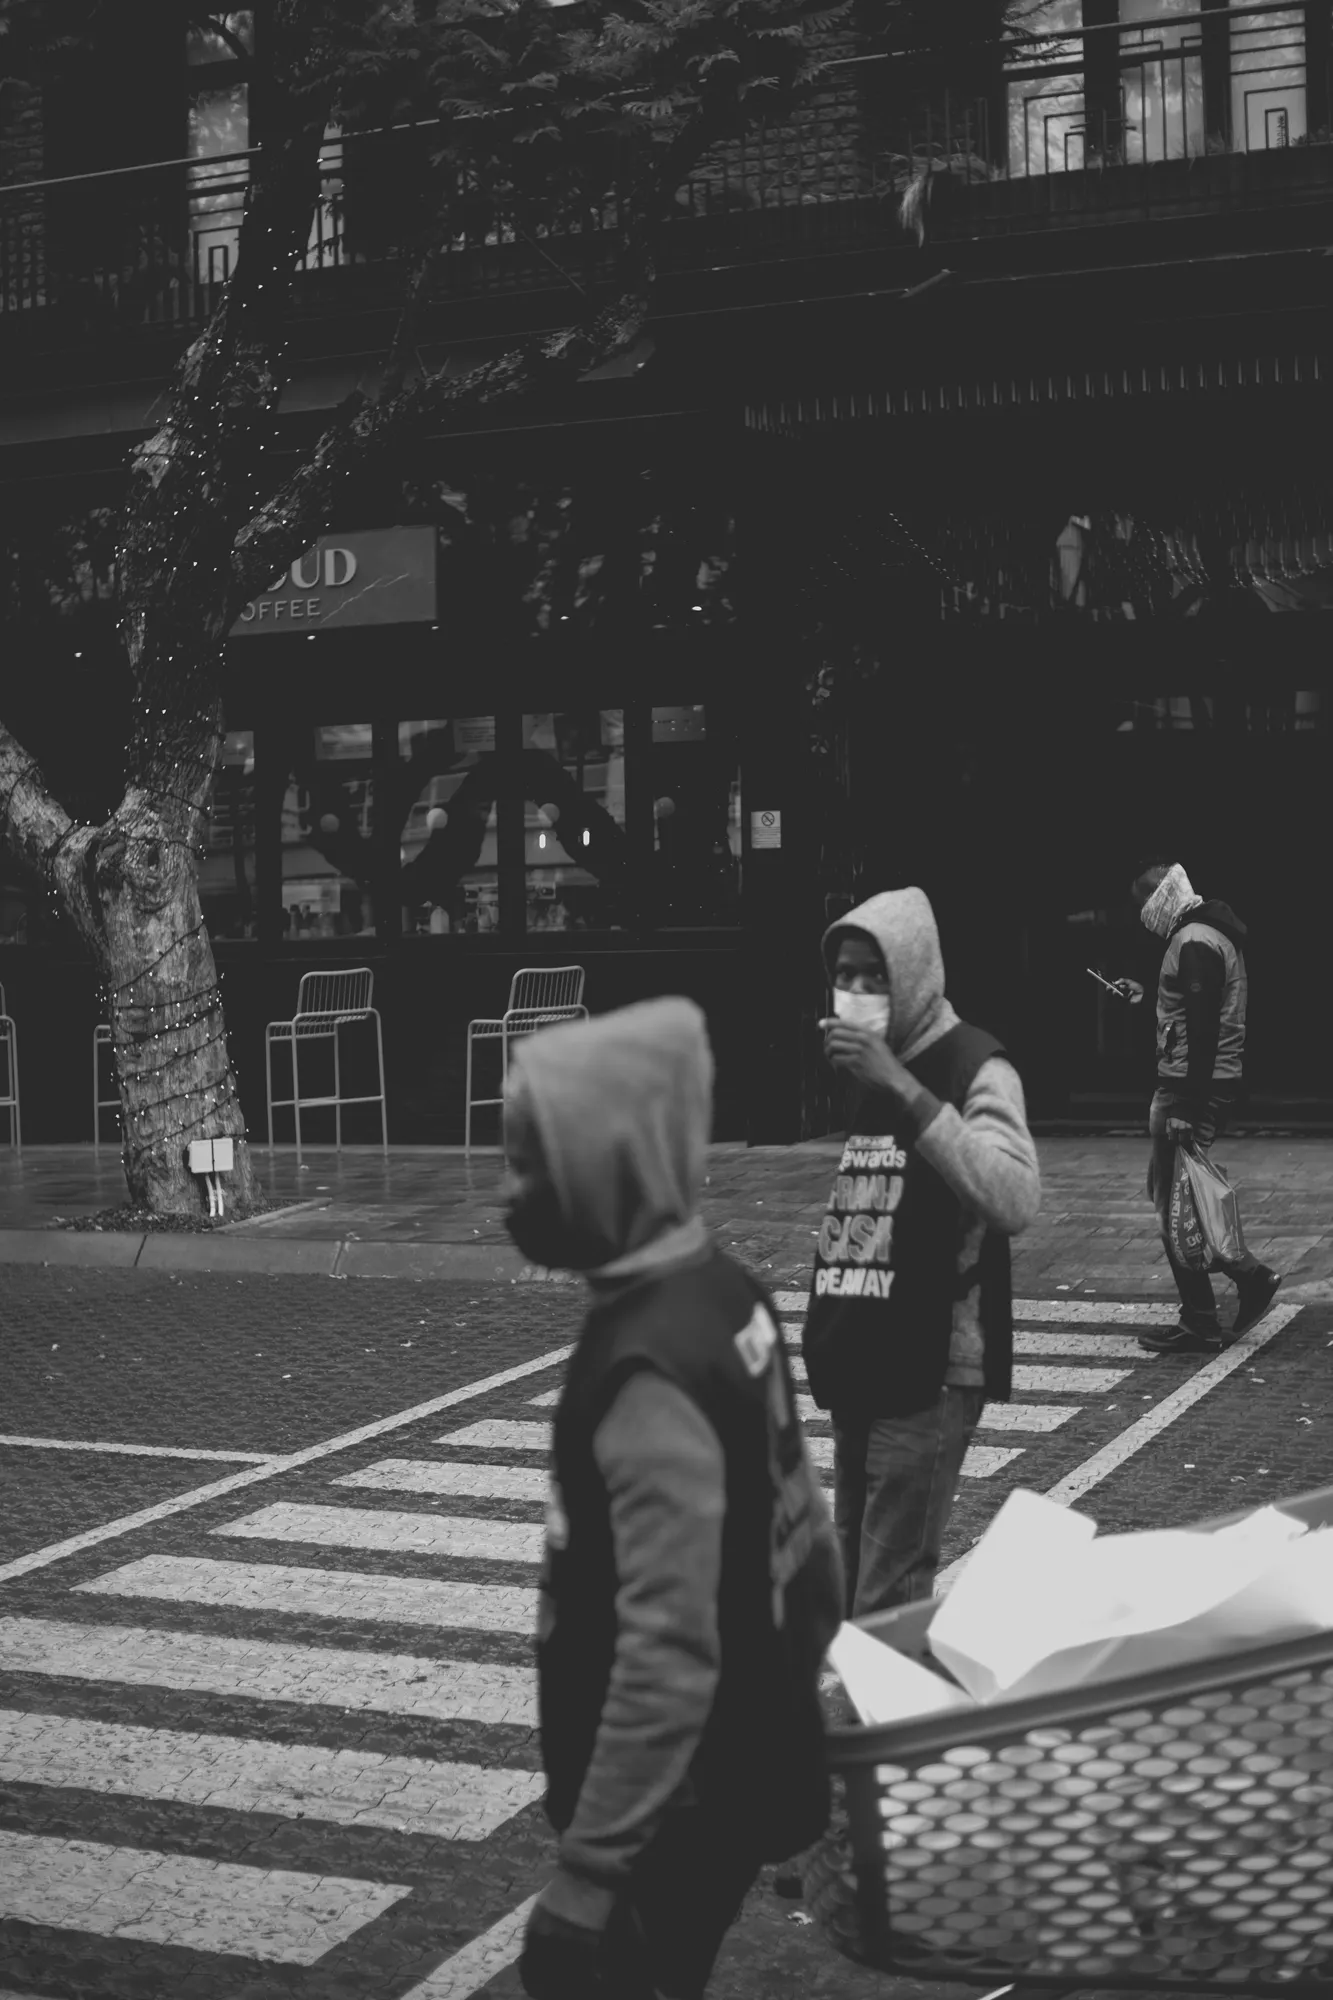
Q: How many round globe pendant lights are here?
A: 4